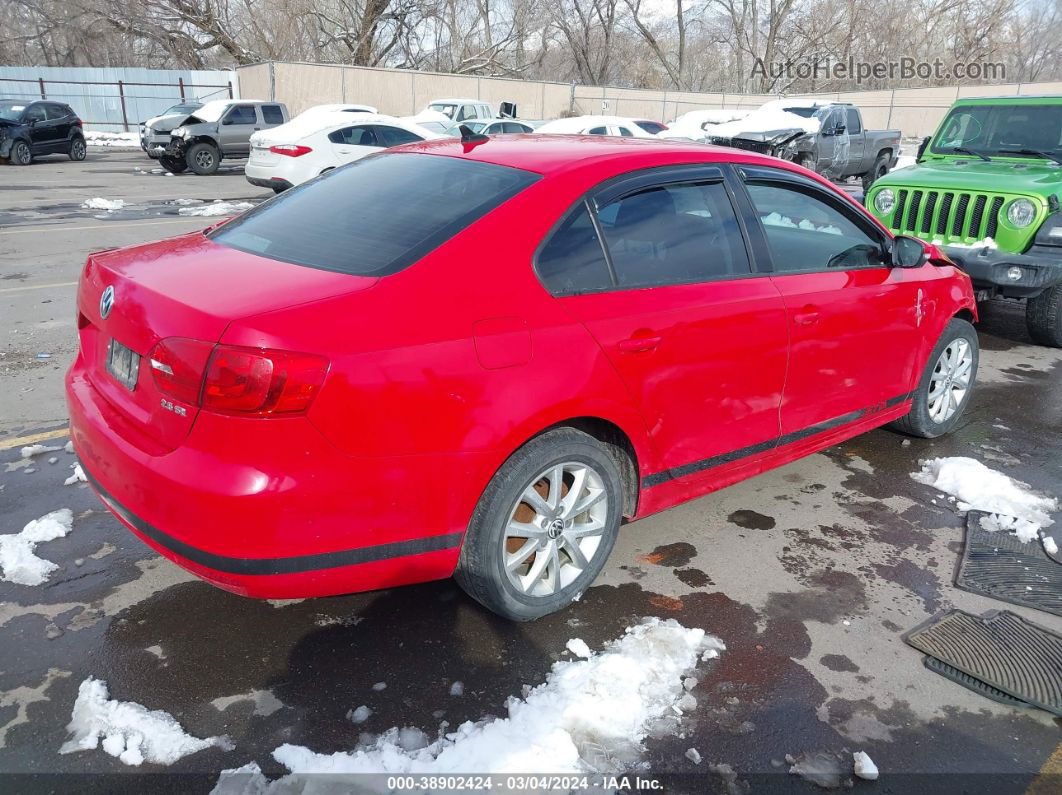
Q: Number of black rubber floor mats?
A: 3